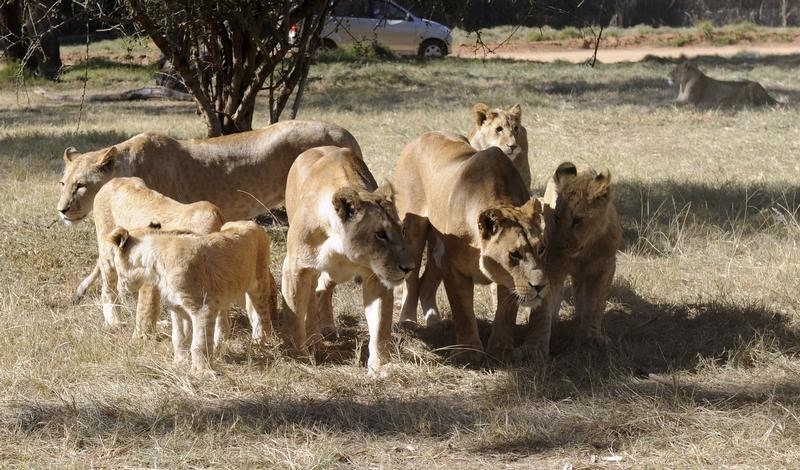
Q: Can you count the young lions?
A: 4